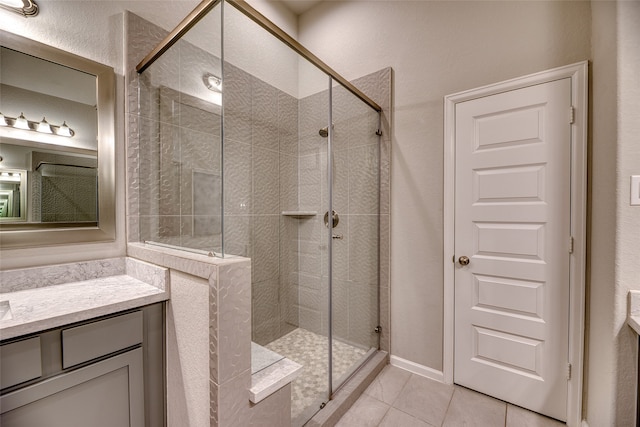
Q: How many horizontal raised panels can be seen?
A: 5